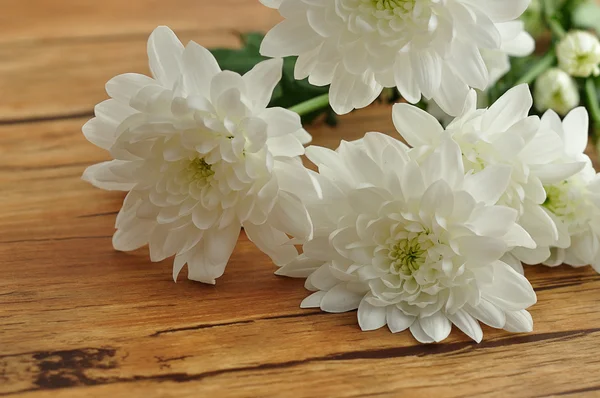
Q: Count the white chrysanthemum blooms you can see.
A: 5